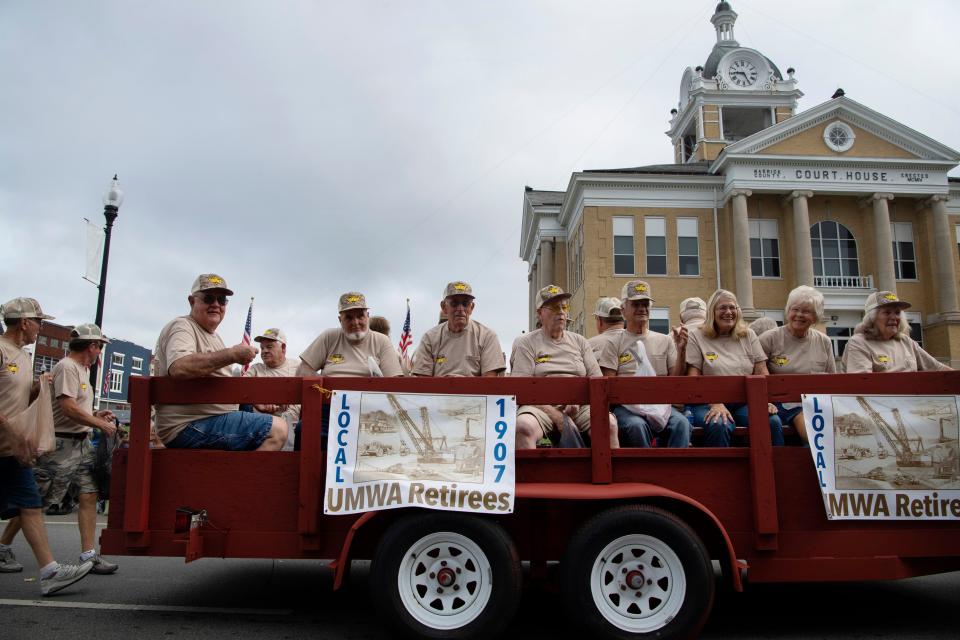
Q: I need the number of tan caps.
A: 11